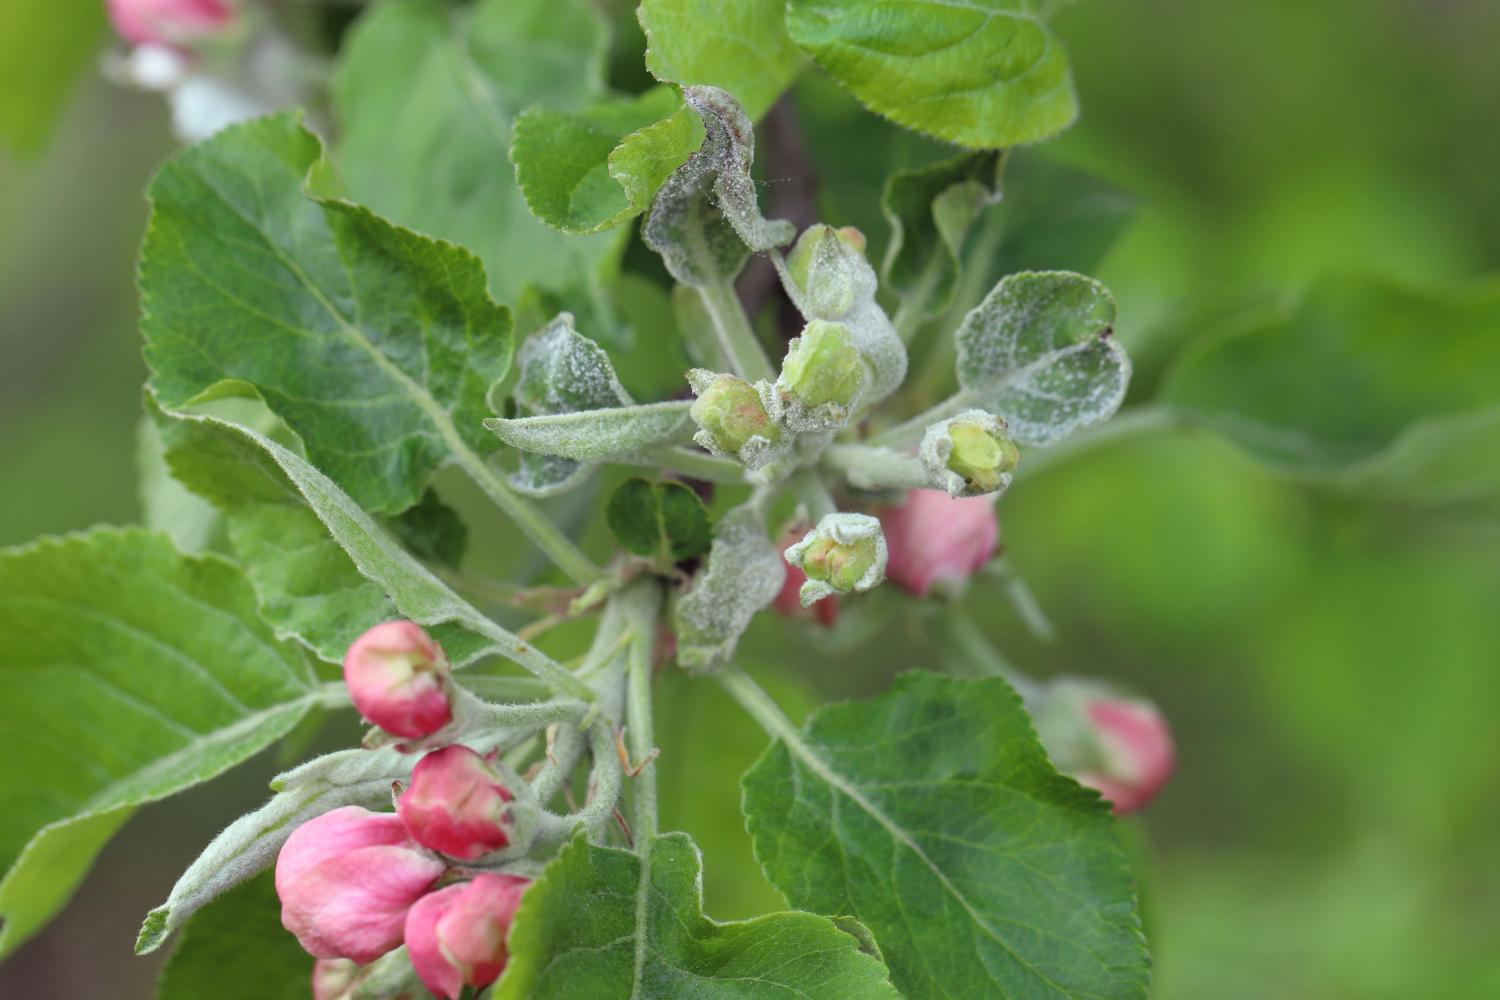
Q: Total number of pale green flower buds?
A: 5